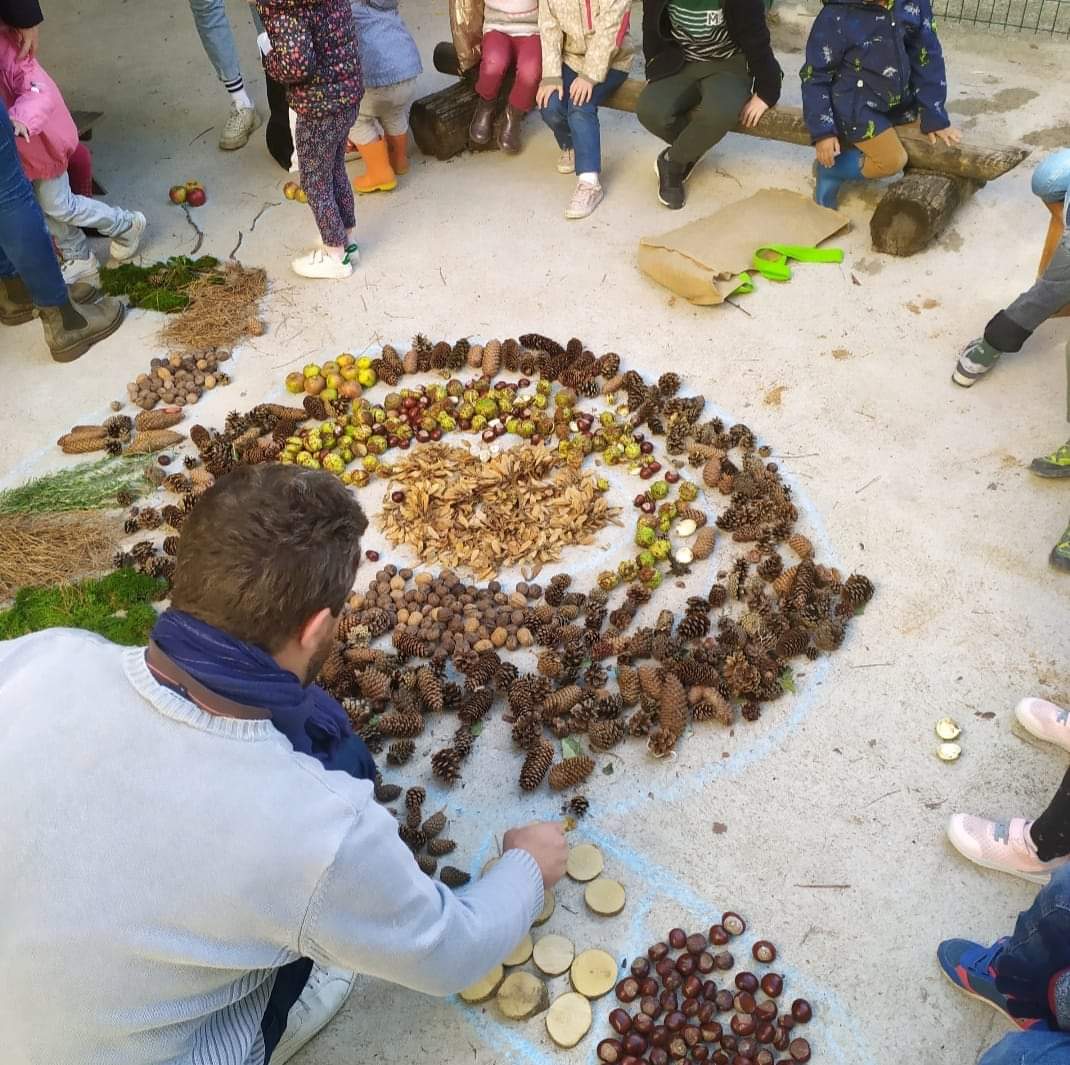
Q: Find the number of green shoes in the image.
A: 3